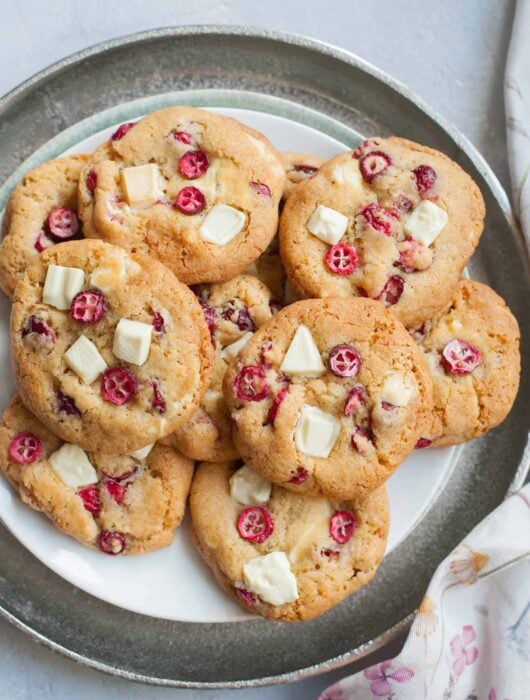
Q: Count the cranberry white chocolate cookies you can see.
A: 10